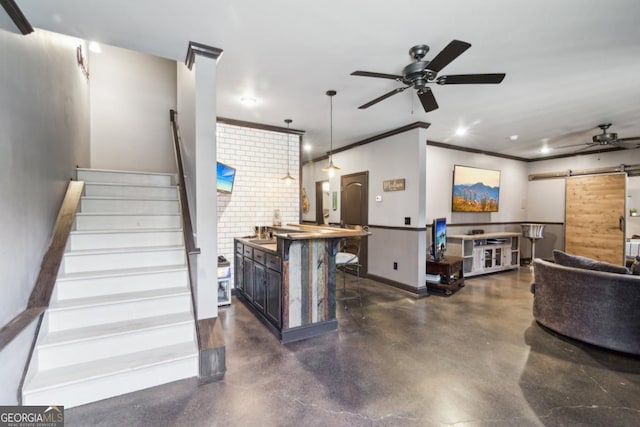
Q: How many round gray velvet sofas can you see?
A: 1